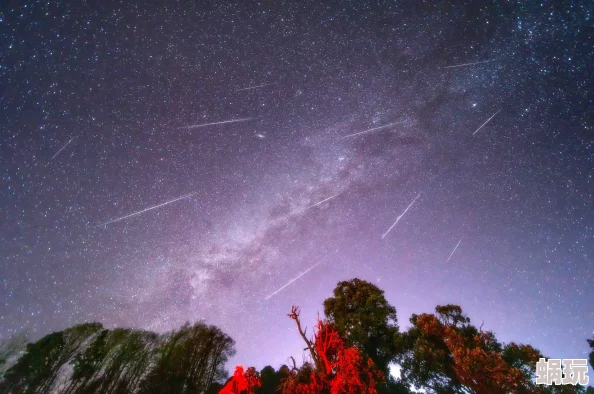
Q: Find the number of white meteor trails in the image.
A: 11